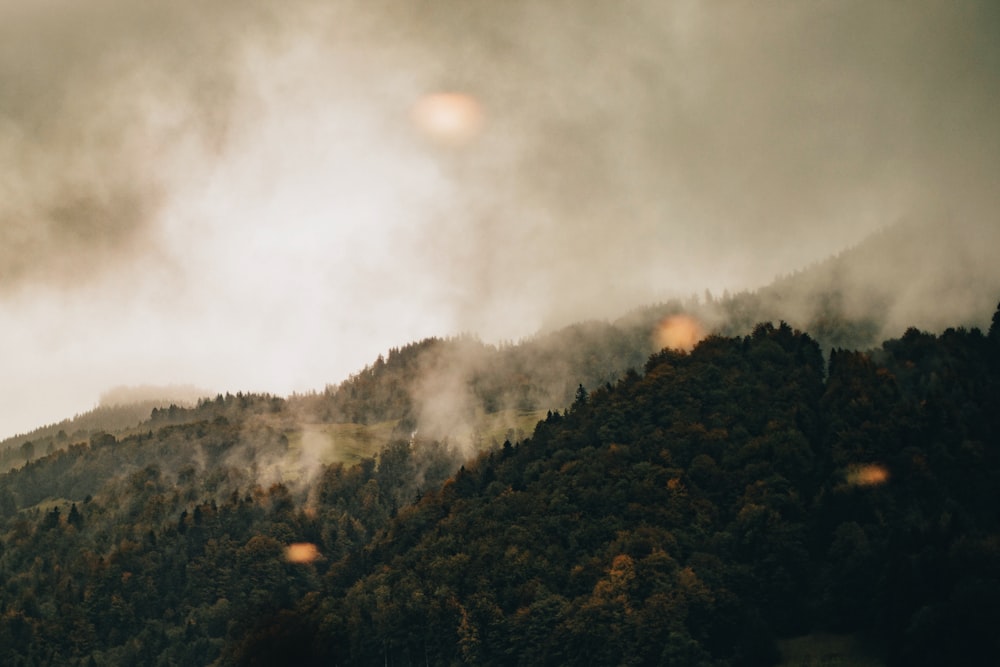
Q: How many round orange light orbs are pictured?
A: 4